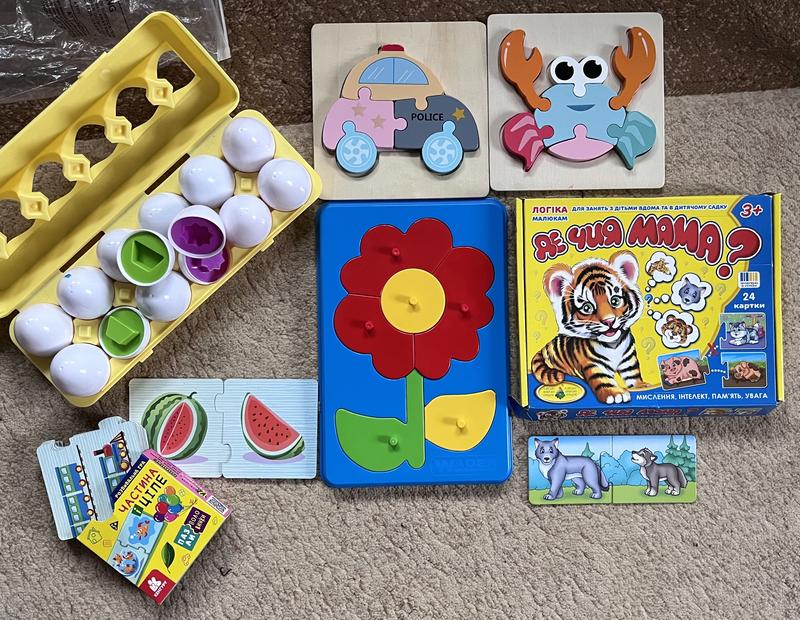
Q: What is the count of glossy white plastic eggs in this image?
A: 12